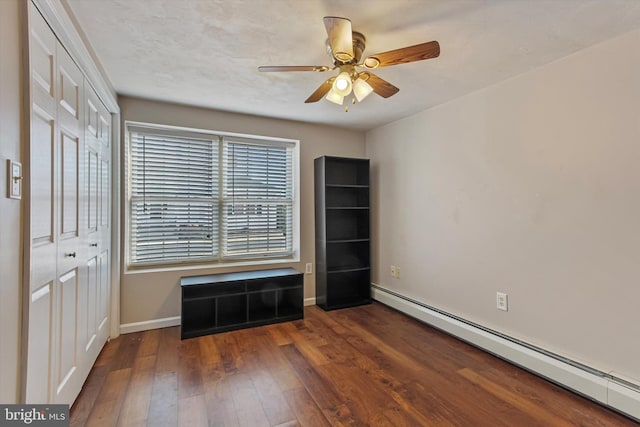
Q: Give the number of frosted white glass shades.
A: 3